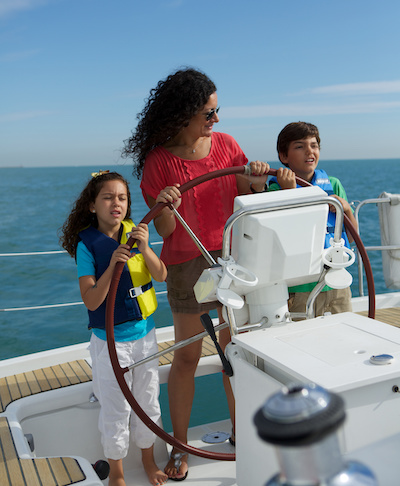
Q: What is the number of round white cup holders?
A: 2